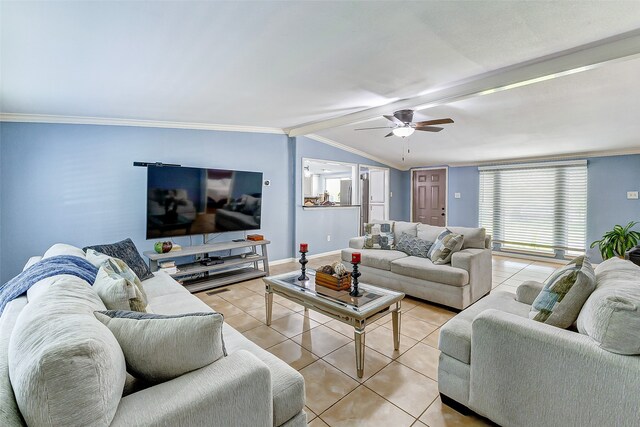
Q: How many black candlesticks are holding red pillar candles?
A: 2